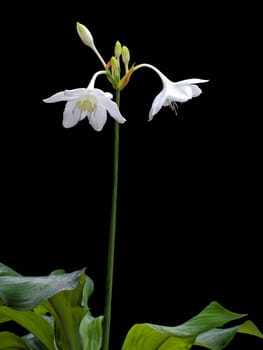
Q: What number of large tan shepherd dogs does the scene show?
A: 0